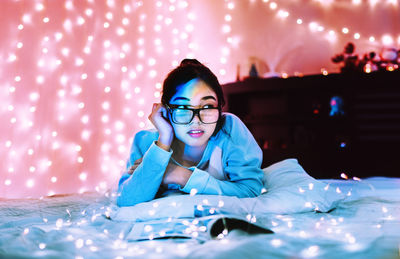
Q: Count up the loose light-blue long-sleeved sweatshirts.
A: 1